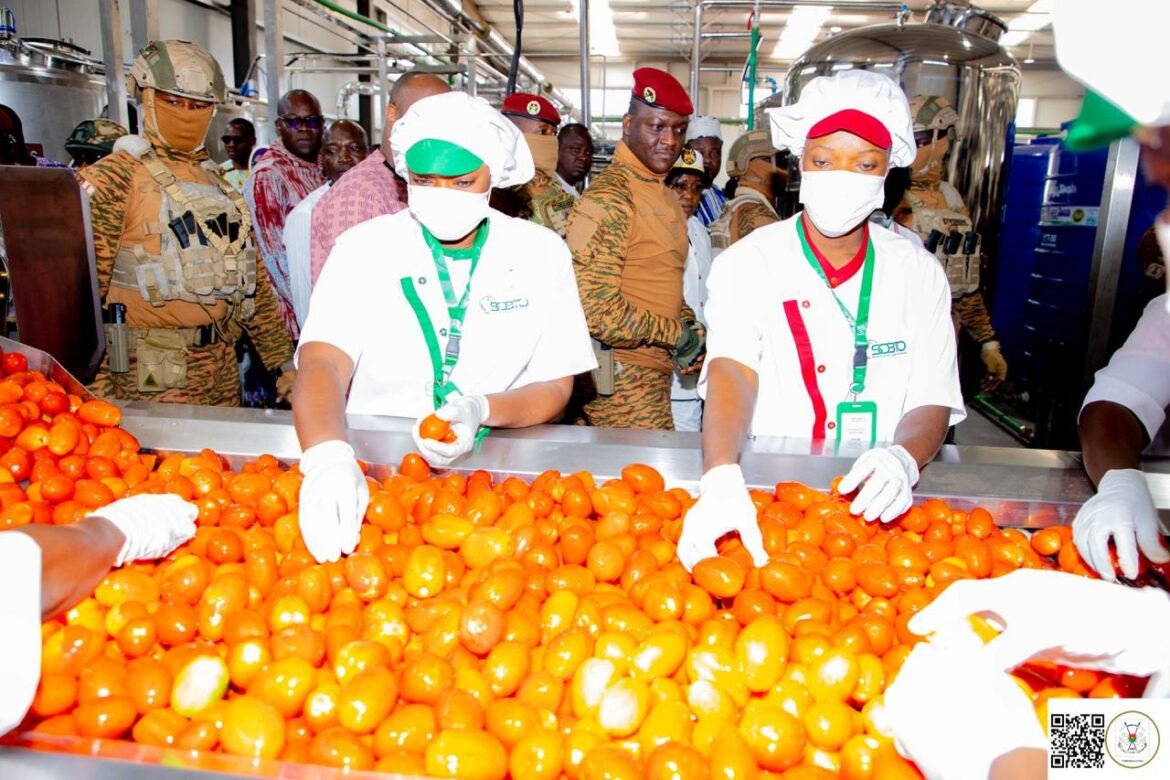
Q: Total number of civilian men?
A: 6